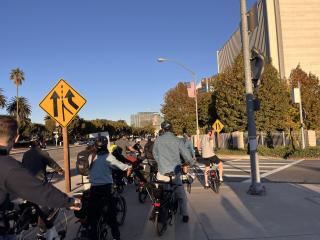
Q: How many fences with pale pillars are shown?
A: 1